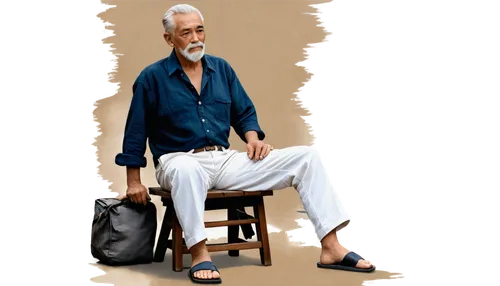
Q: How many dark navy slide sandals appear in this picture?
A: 2